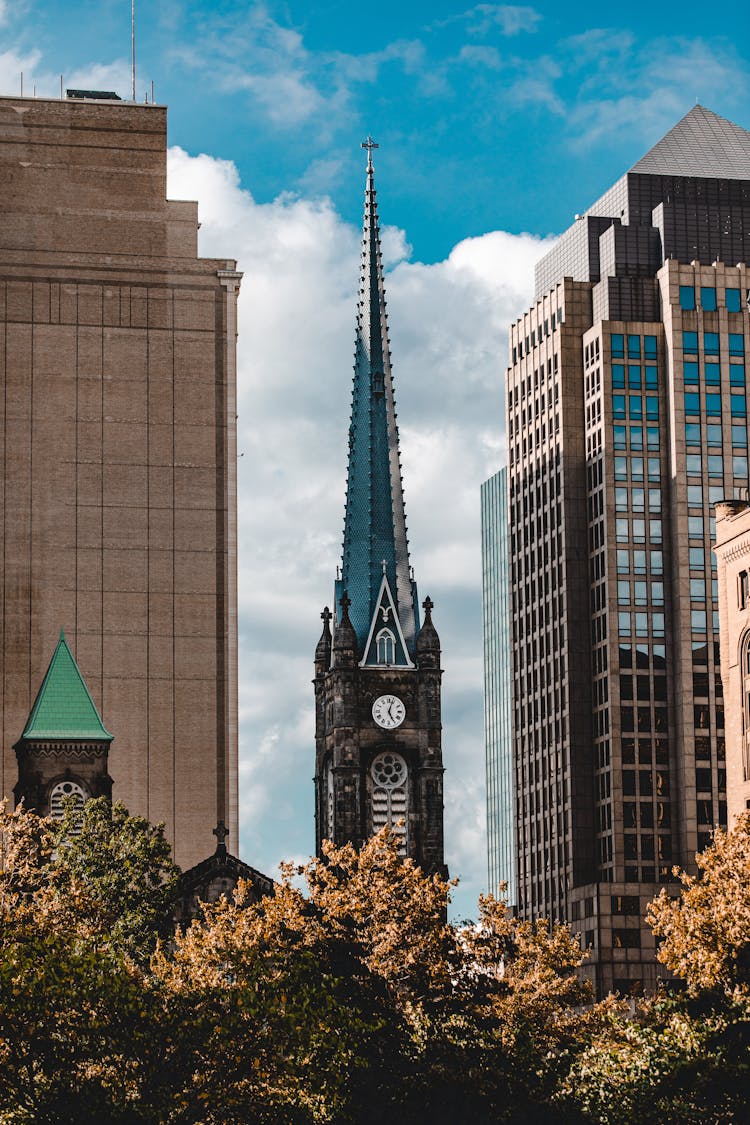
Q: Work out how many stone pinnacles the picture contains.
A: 3